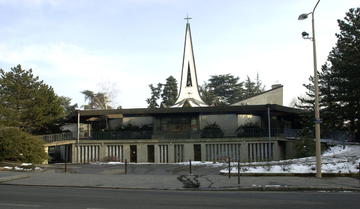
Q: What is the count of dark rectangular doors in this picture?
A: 3